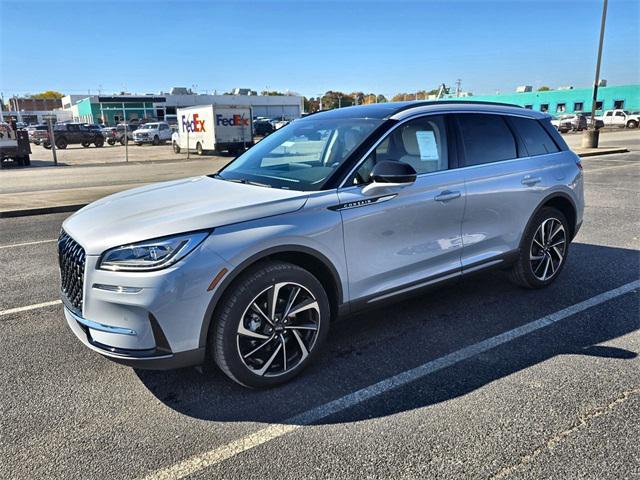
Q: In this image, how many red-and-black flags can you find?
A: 0